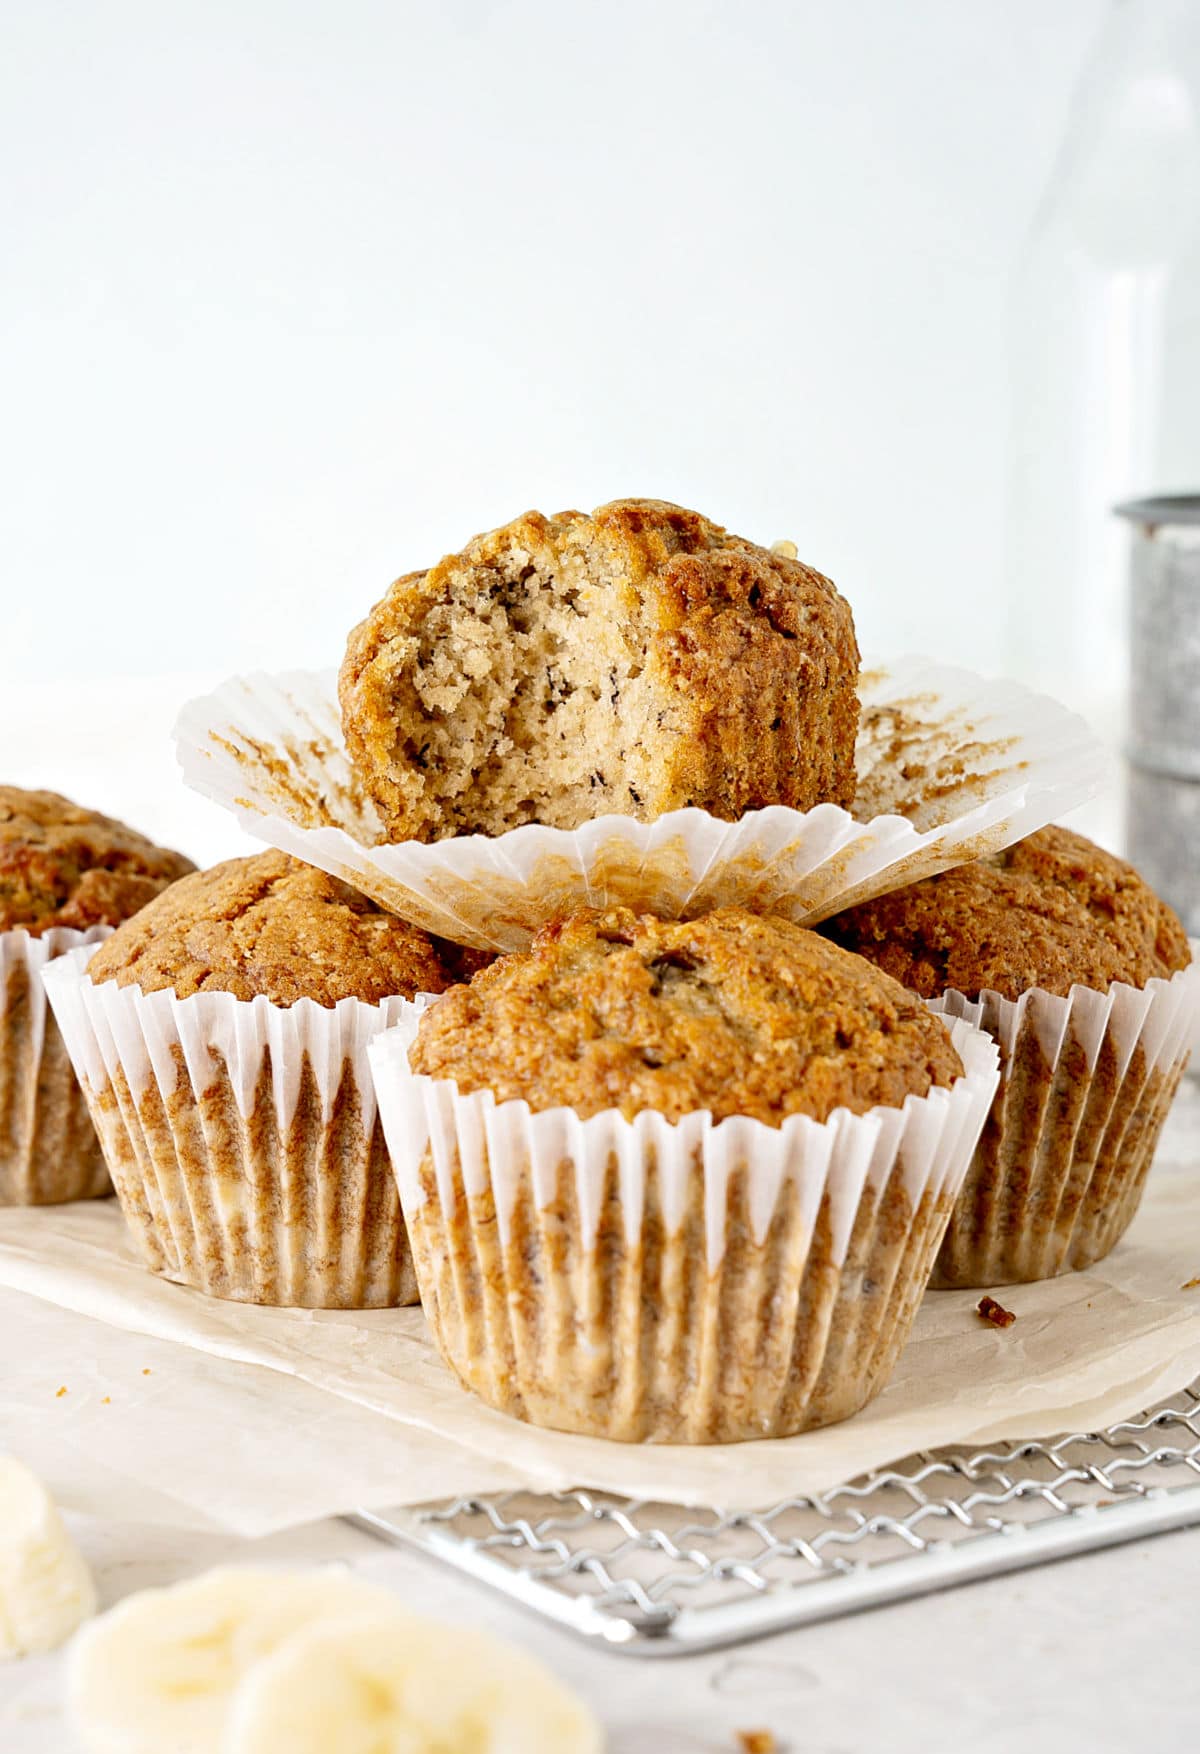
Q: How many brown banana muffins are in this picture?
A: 5